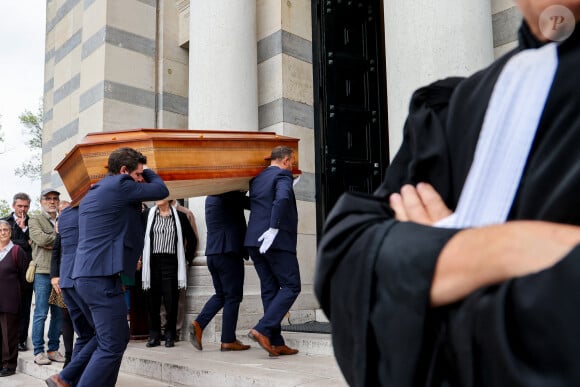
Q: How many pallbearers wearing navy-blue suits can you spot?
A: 4